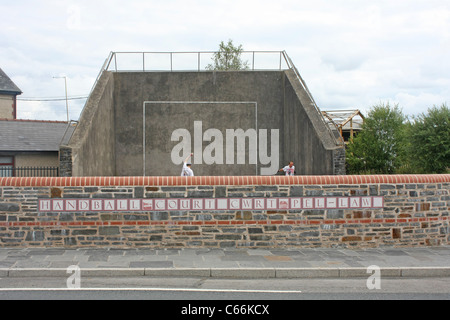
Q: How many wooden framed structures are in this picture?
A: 1